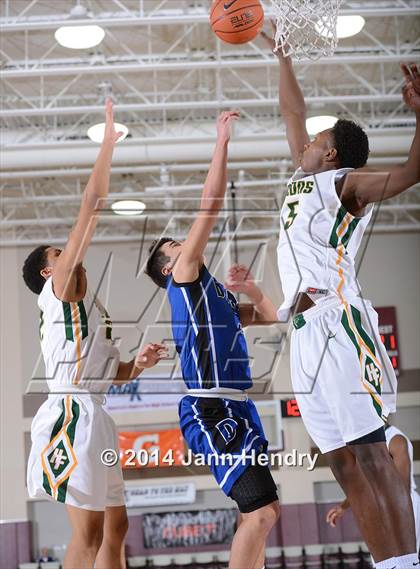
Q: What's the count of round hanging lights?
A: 5